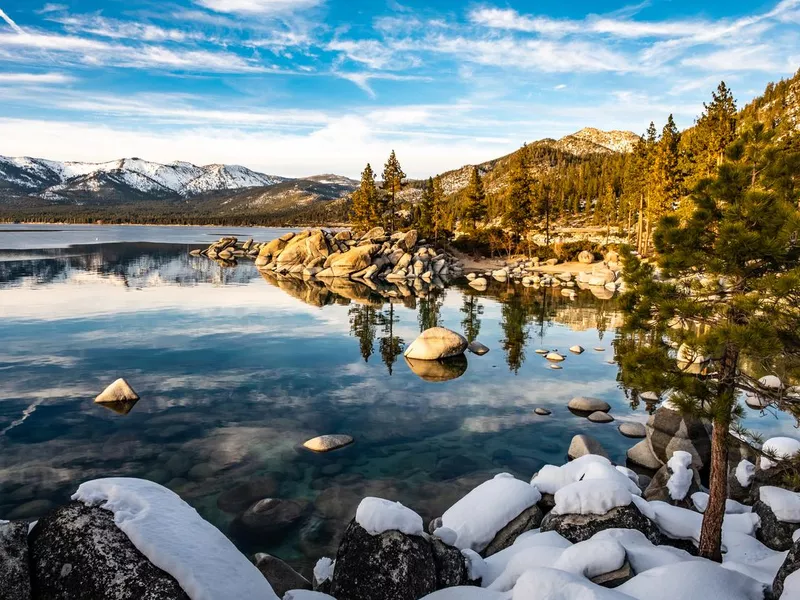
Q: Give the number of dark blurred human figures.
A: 0